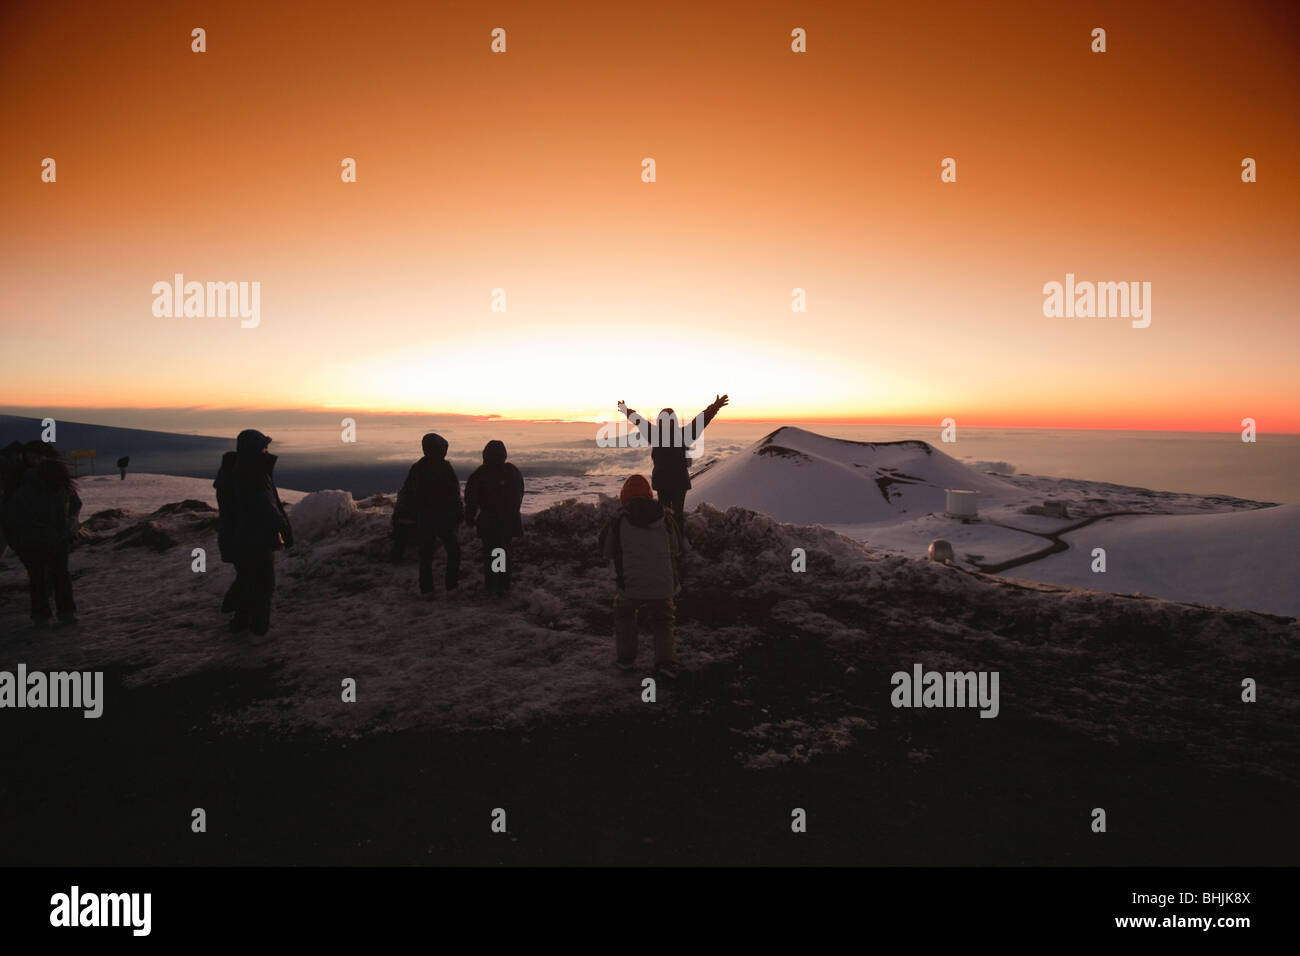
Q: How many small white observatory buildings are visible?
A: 2